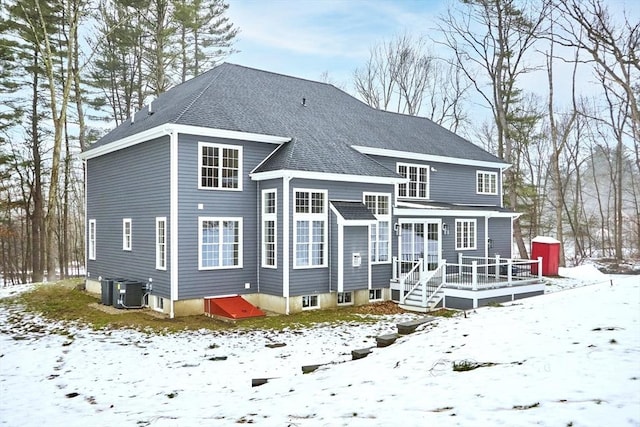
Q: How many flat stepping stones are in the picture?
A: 5